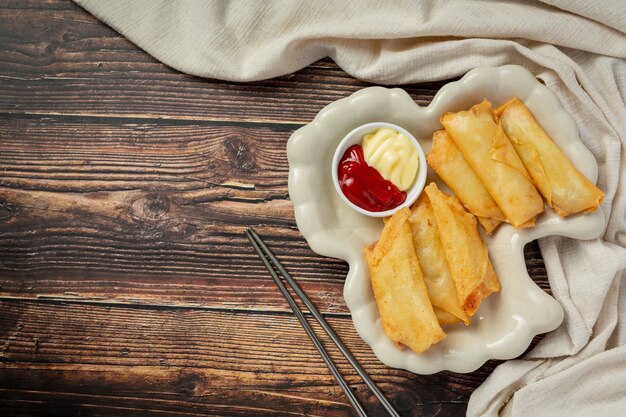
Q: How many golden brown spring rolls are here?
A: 6